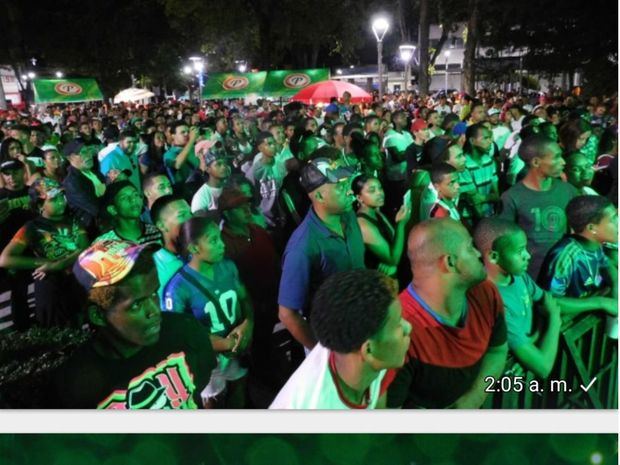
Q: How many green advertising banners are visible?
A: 3